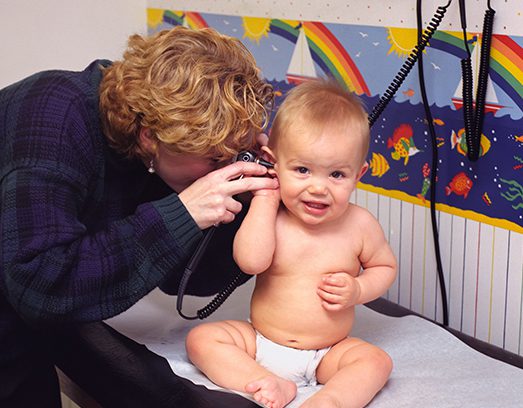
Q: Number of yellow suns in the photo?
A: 3